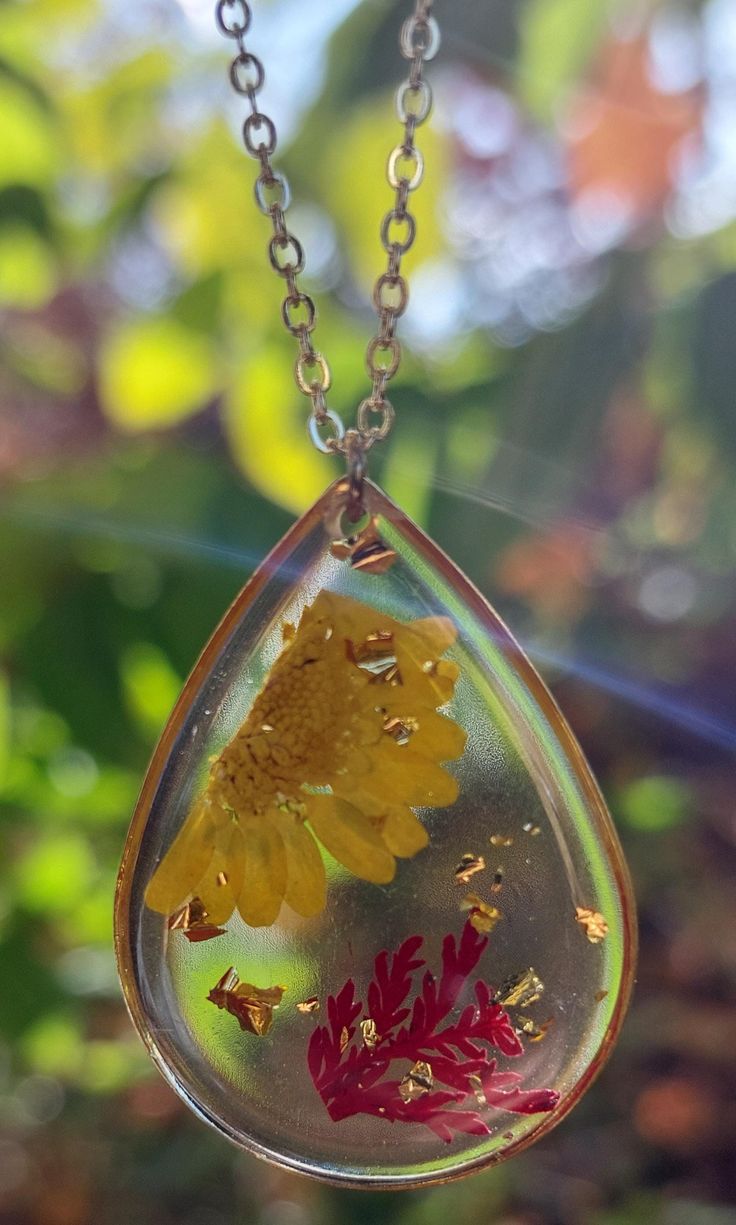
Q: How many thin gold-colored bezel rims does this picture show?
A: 1